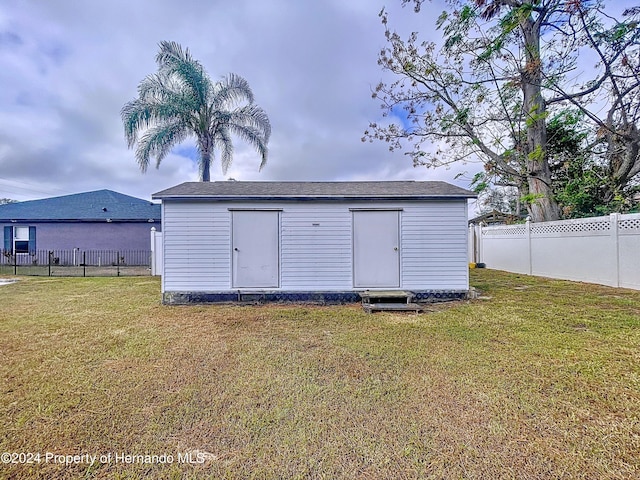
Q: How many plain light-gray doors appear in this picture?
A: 2